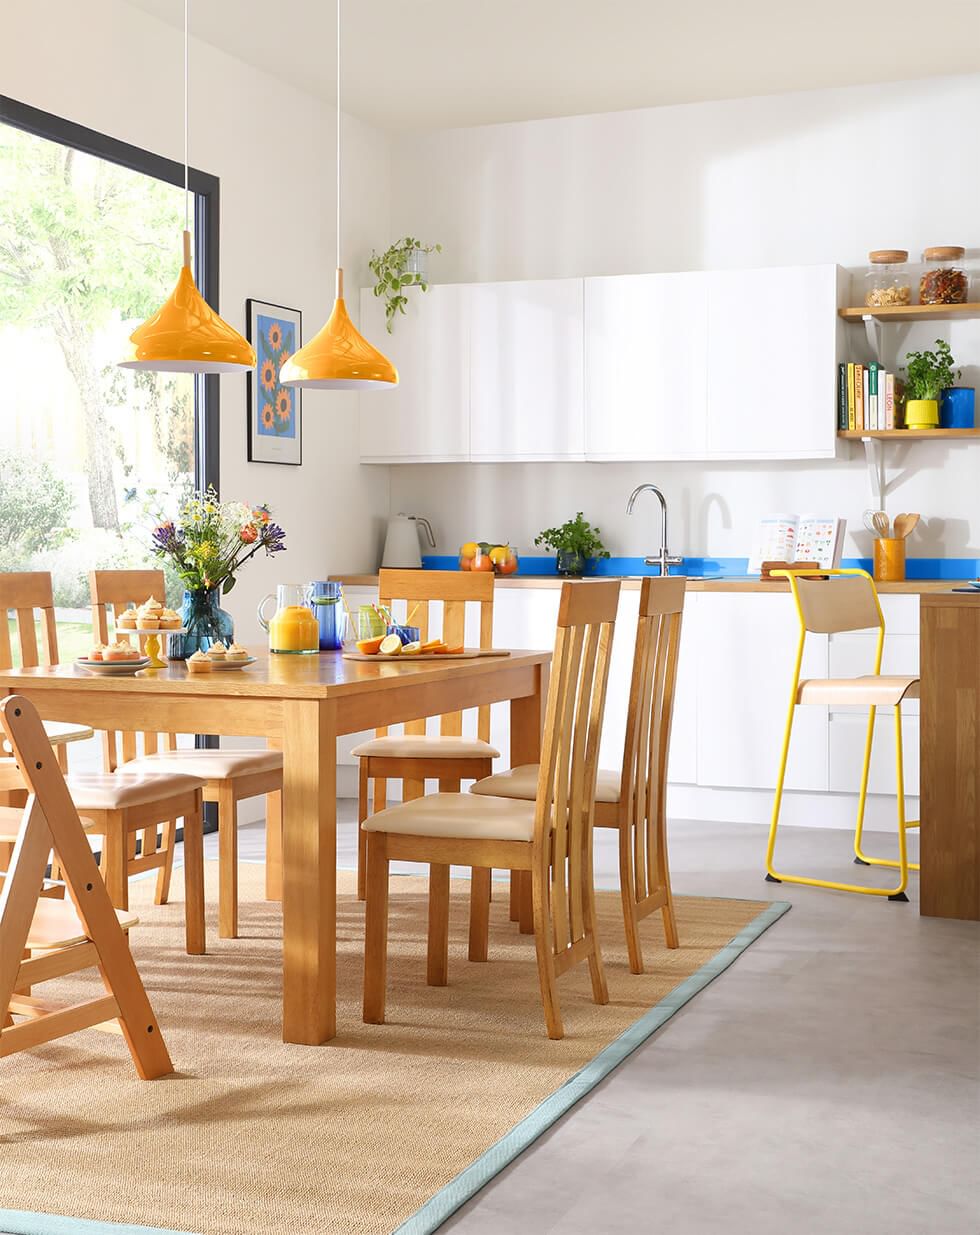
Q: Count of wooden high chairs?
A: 1